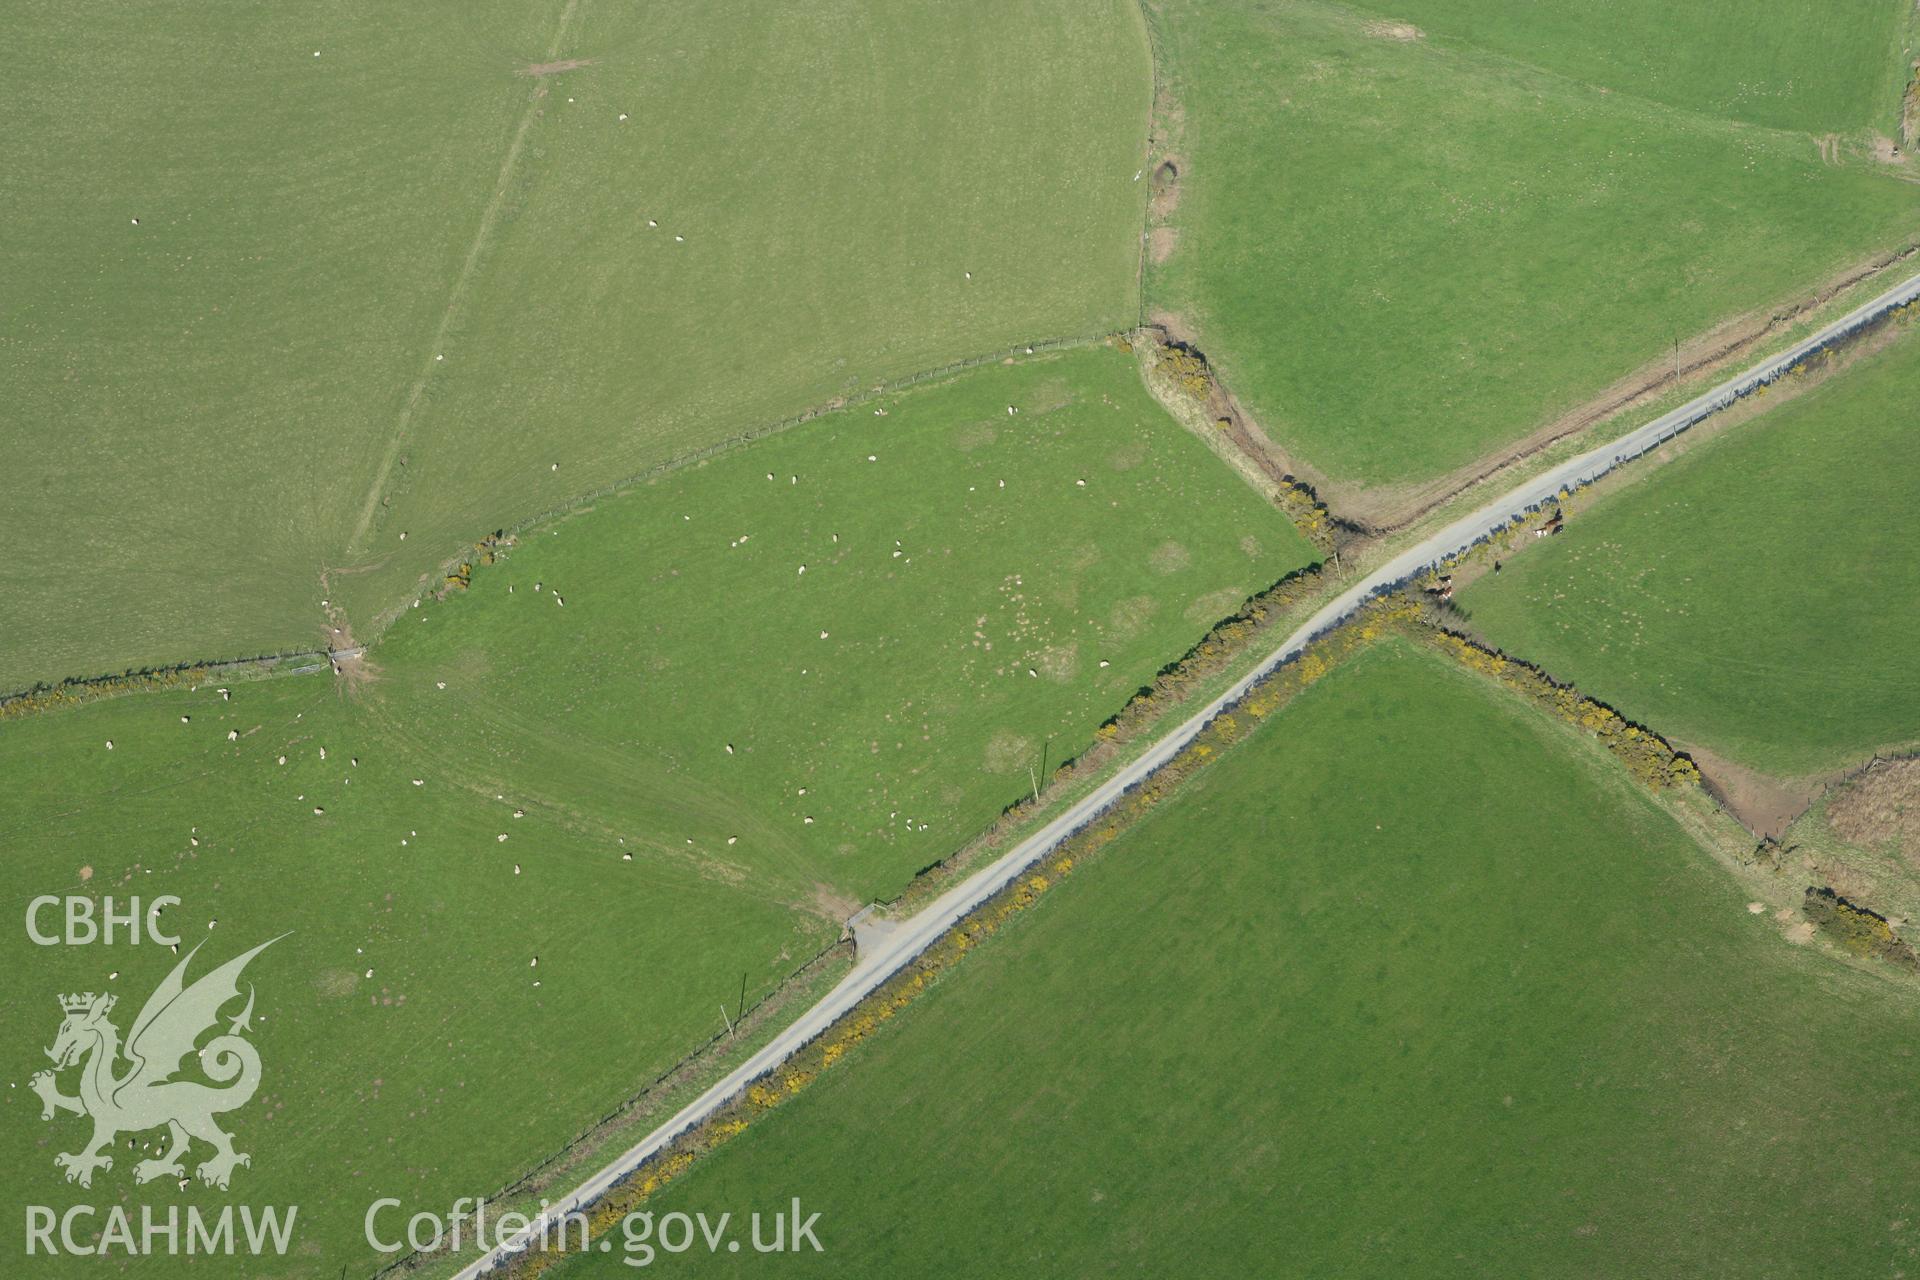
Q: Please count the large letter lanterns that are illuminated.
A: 0